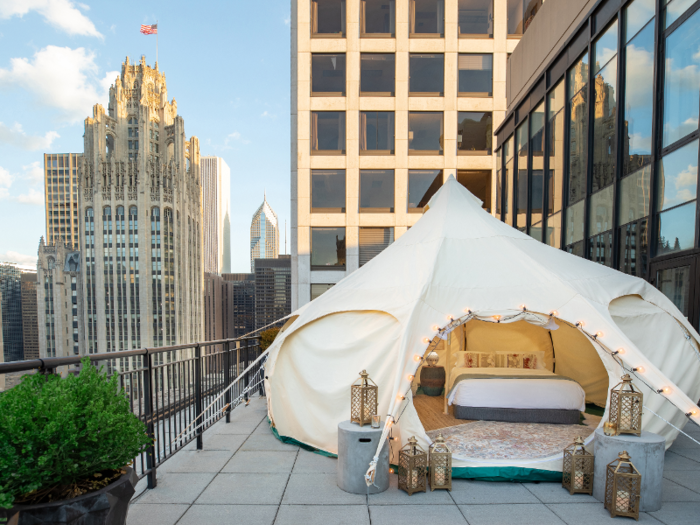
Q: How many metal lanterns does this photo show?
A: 6